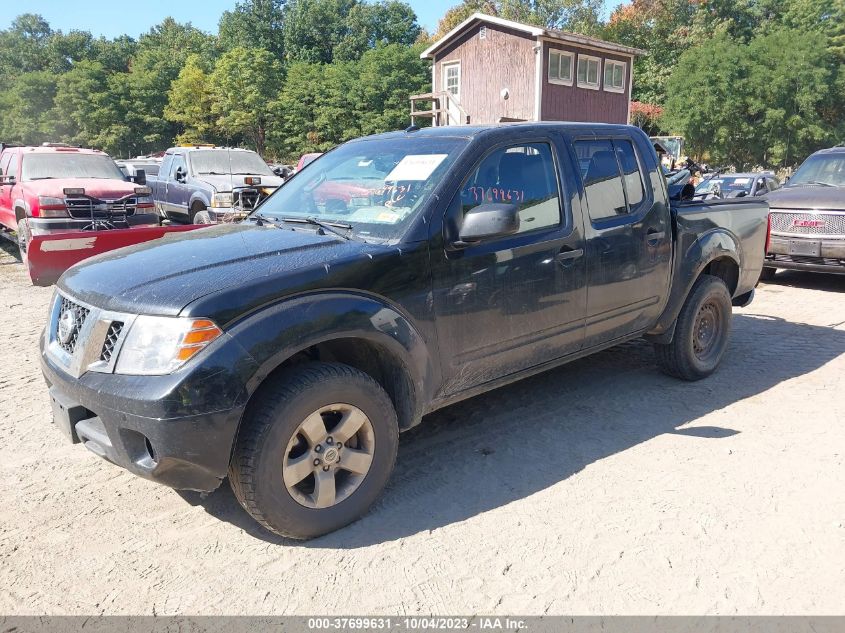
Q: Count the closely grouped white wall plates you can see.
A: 3